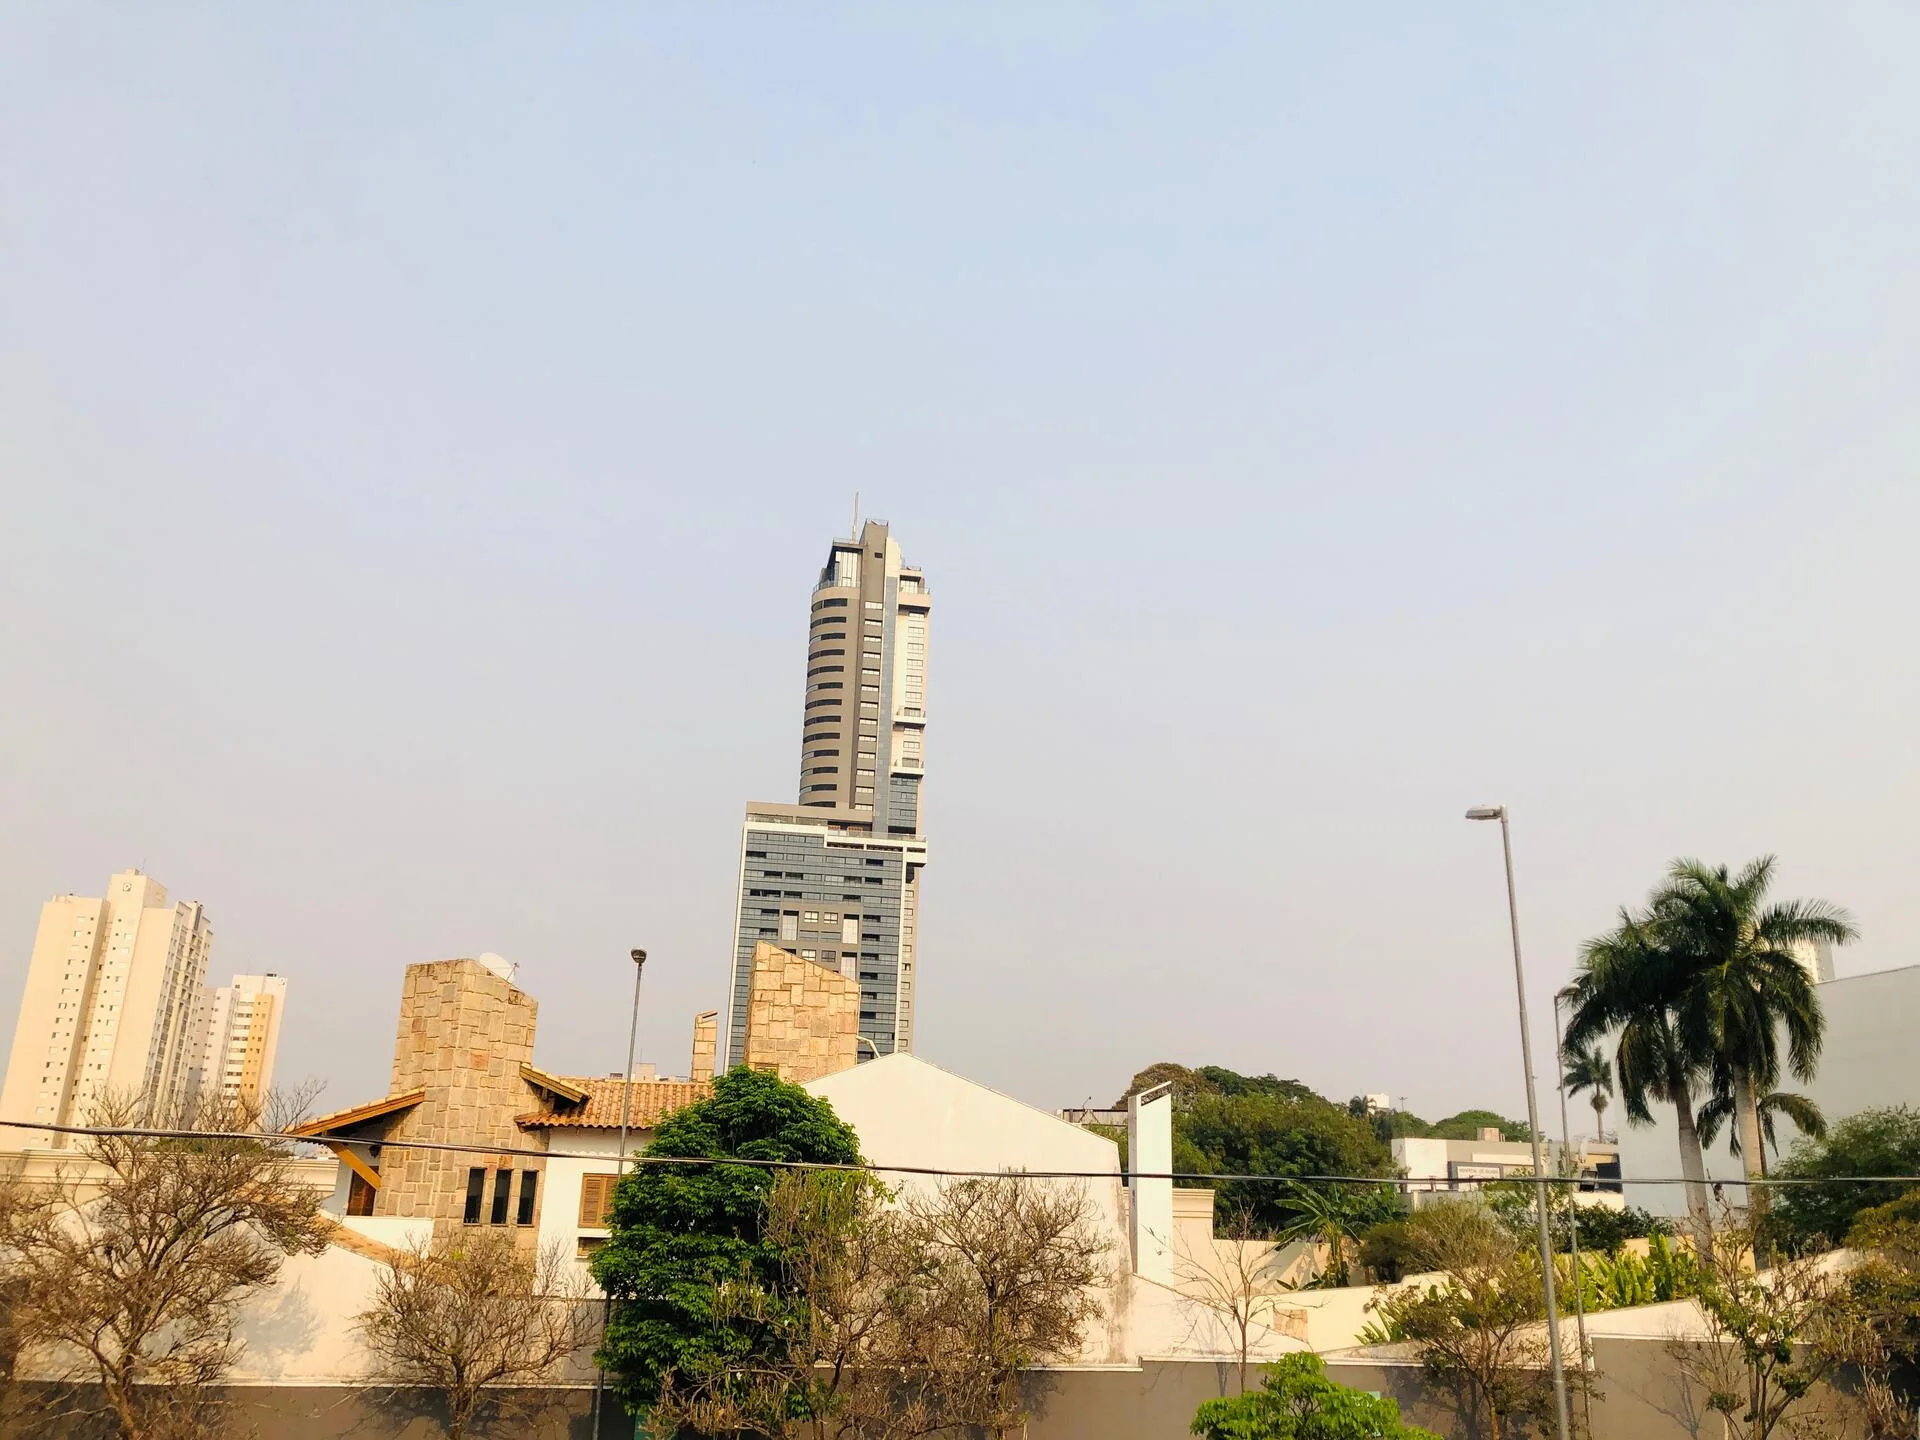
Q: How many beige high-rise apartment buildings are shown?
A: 2